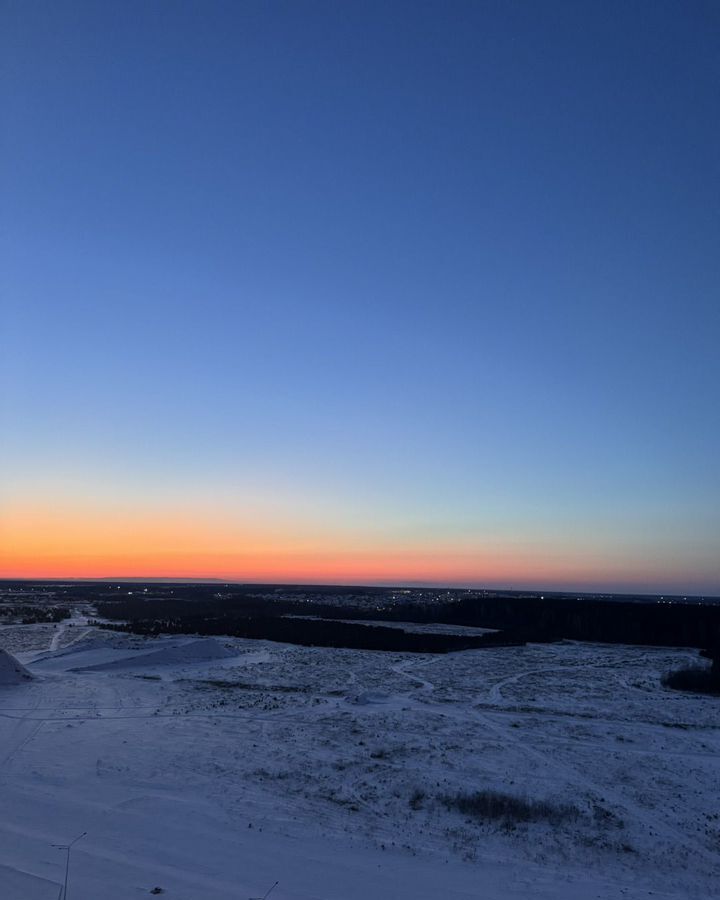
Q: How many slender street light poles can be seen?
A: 2